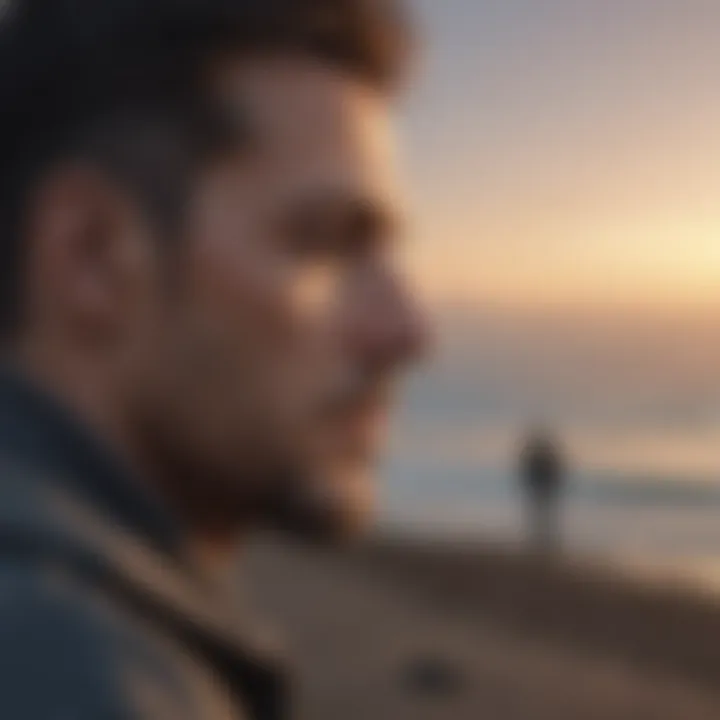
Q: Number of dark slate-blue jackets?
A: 1